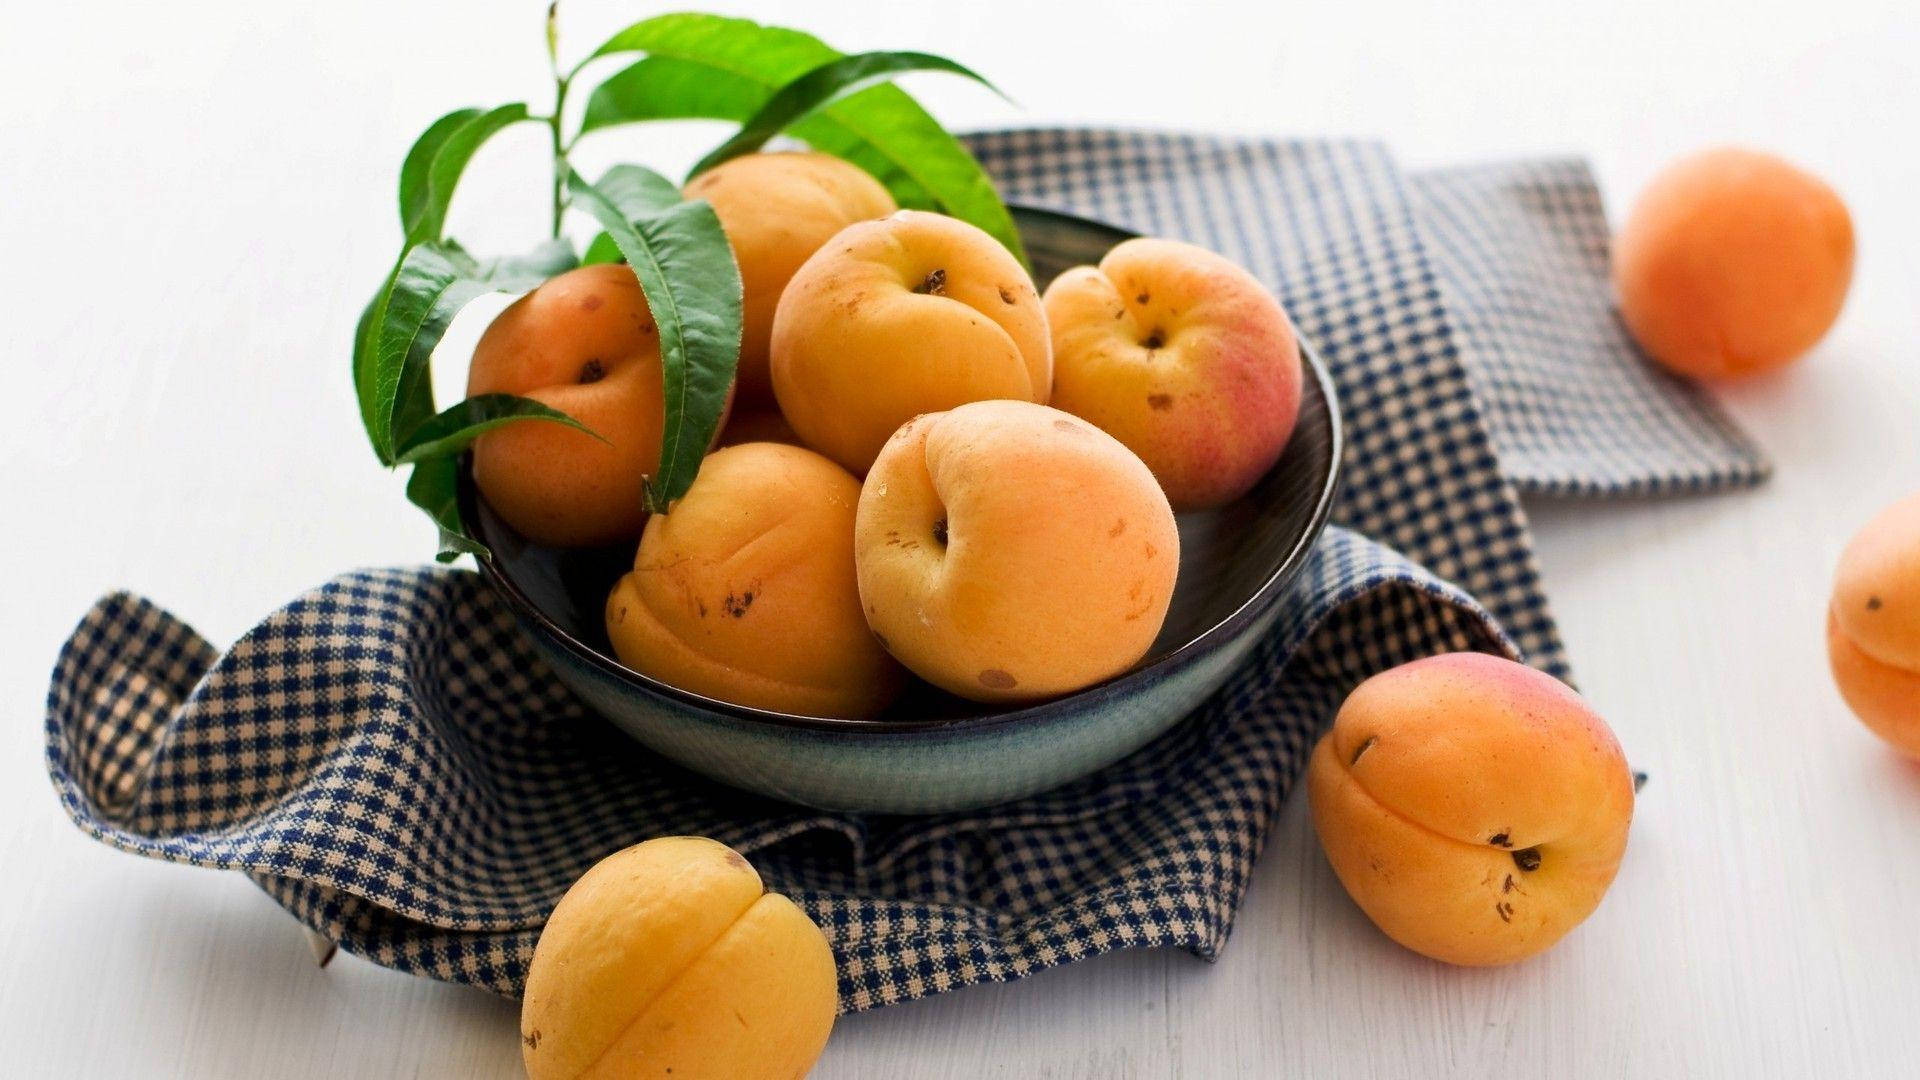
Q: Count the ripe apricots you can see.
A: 10